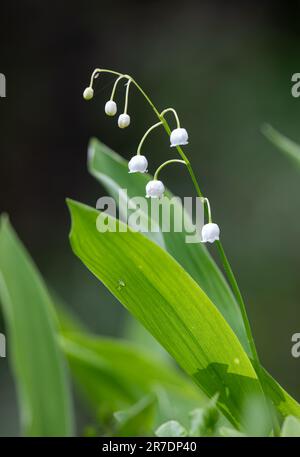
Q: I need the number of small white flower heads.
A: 7